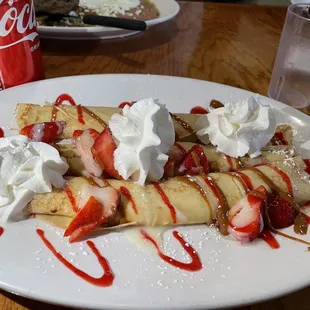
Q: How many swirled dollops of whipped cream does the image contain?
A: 3